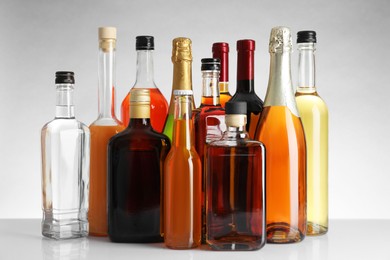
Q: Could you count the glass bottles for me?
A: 12